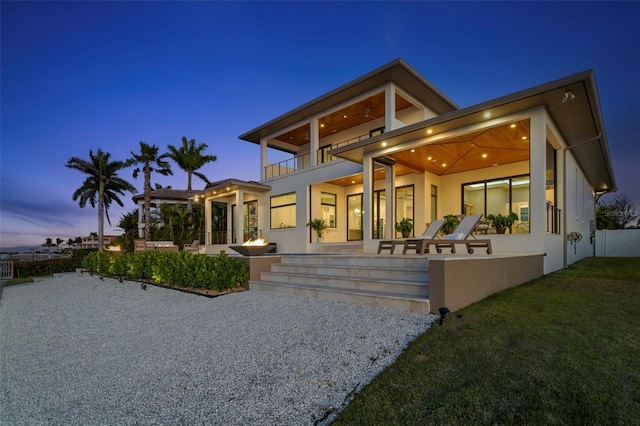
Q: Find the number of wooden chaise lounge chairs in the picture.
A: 2